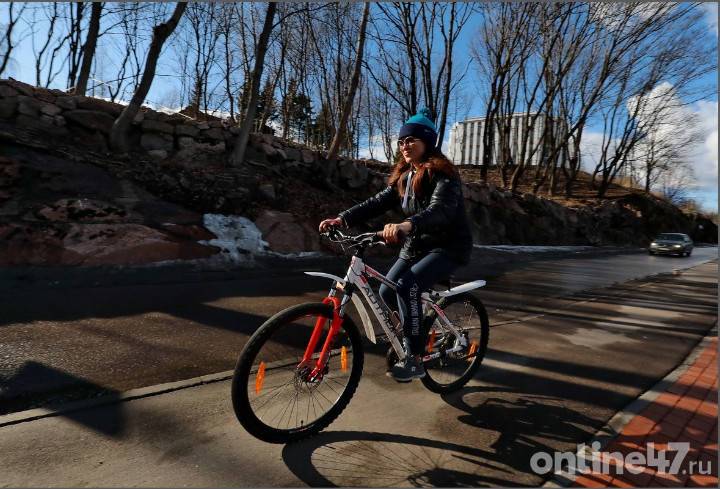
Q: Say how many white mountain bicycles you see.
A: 1